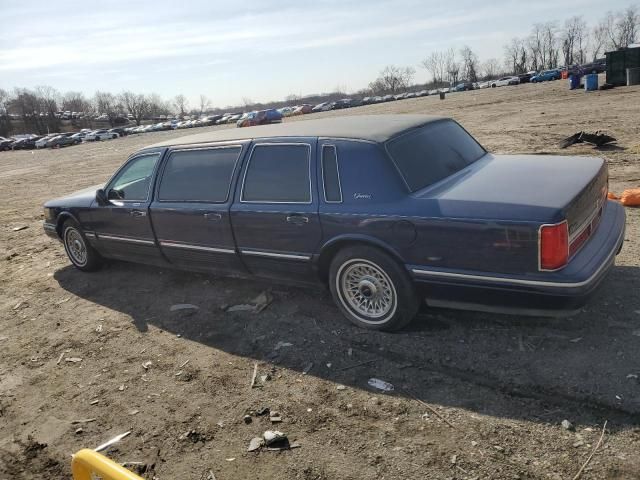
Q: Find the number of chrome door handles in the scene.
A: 3